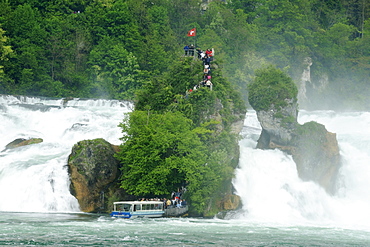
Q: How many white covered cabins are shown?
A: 1